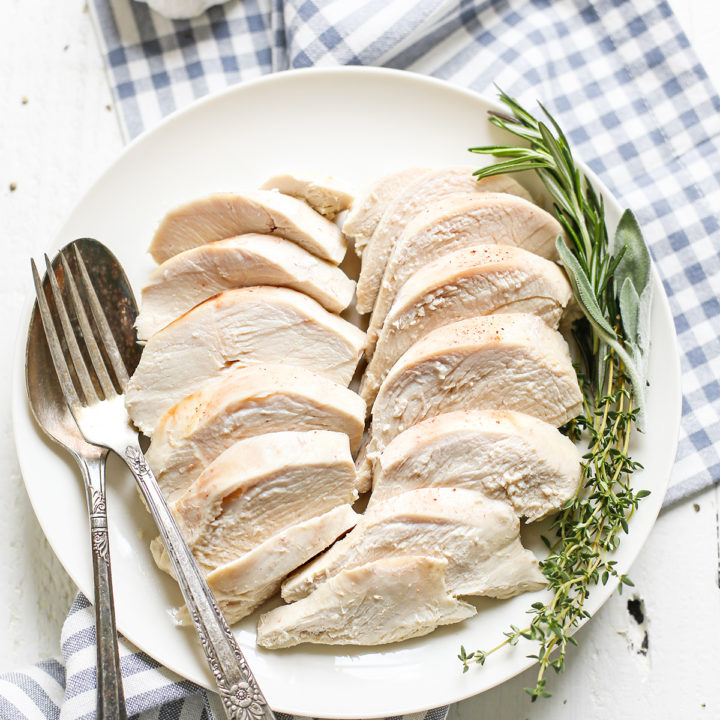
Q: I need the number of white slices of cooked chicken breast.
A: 15